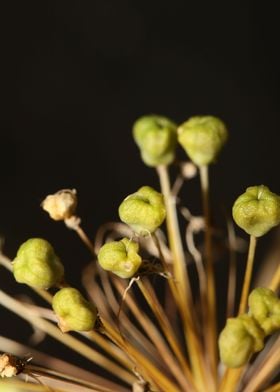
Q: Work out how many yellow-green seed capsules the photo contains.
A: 9